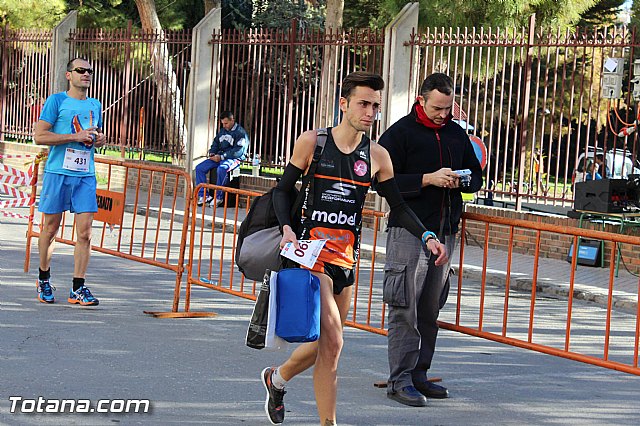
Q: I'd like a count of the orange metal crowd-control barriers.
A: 3